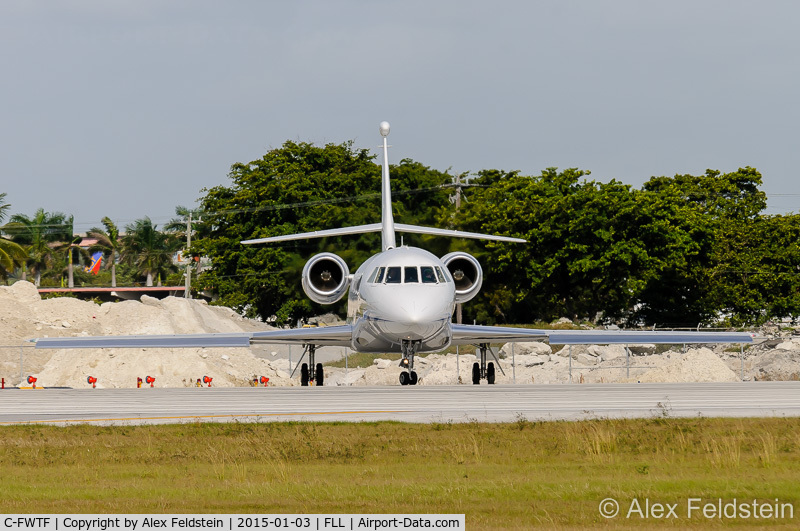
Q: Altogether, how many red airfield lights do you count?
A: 5